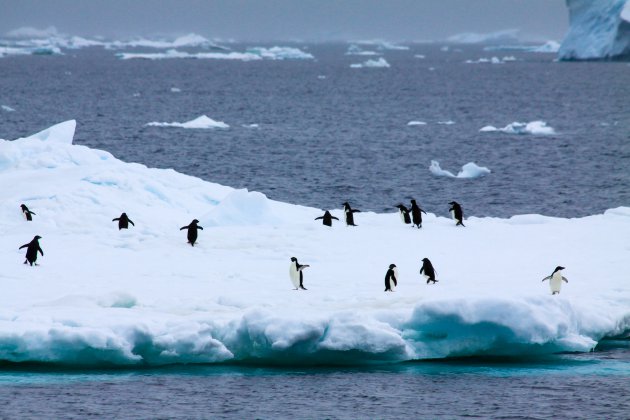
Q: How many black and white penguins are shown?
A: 13